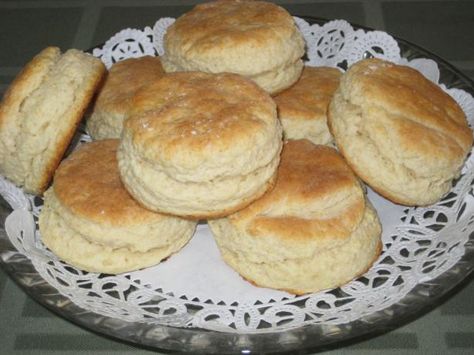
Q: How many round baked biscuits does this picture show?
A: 8